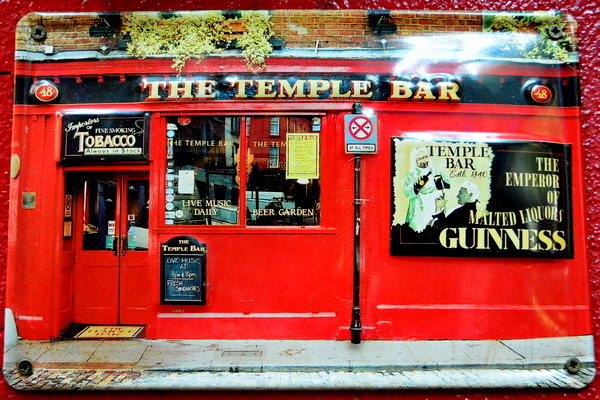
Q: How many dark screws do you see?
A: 4